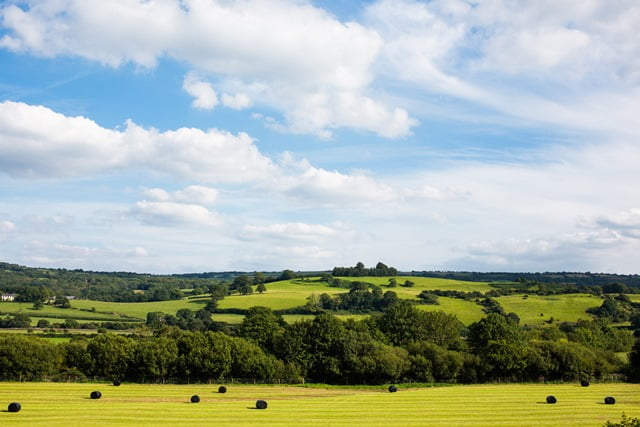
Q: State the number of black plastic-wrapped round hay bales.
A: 10